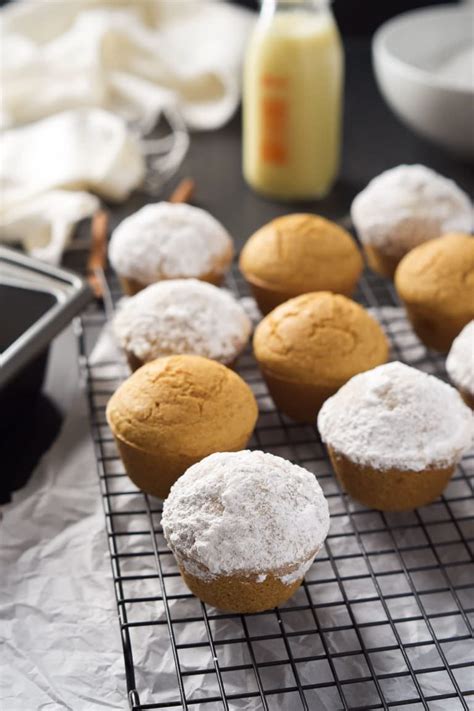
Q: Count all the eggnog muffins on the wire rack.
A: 10